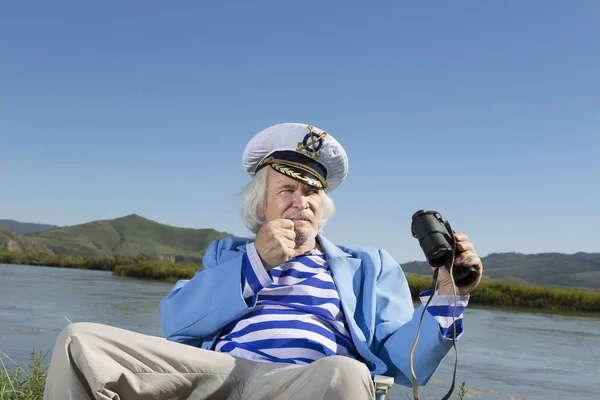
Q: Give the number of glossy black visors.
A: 1